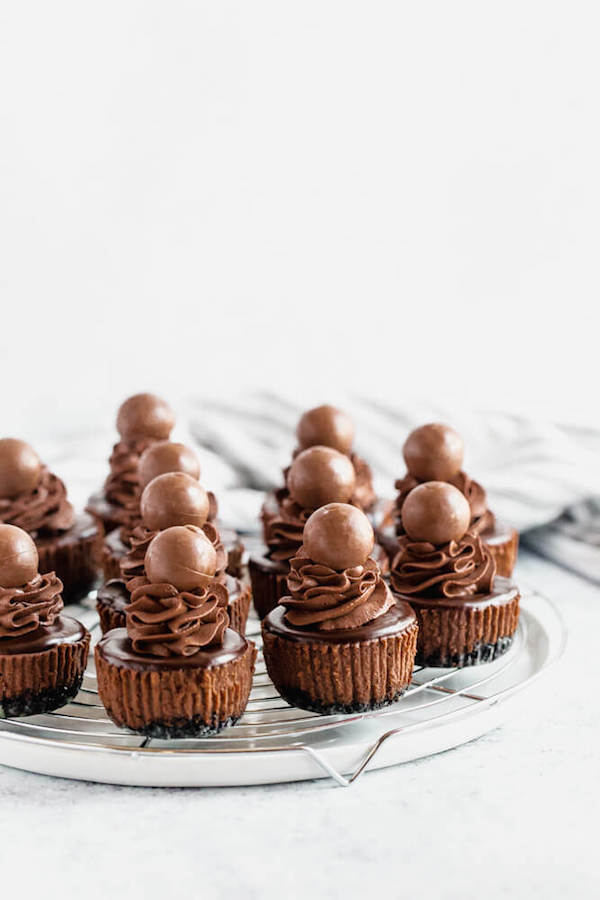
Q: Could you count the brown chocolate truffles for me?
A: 11